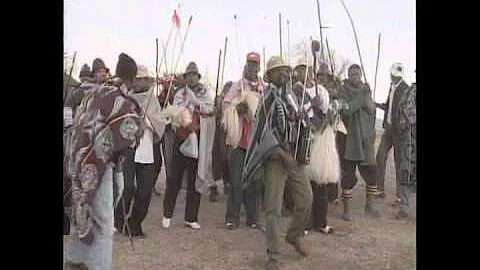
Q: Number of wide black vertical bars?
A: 2